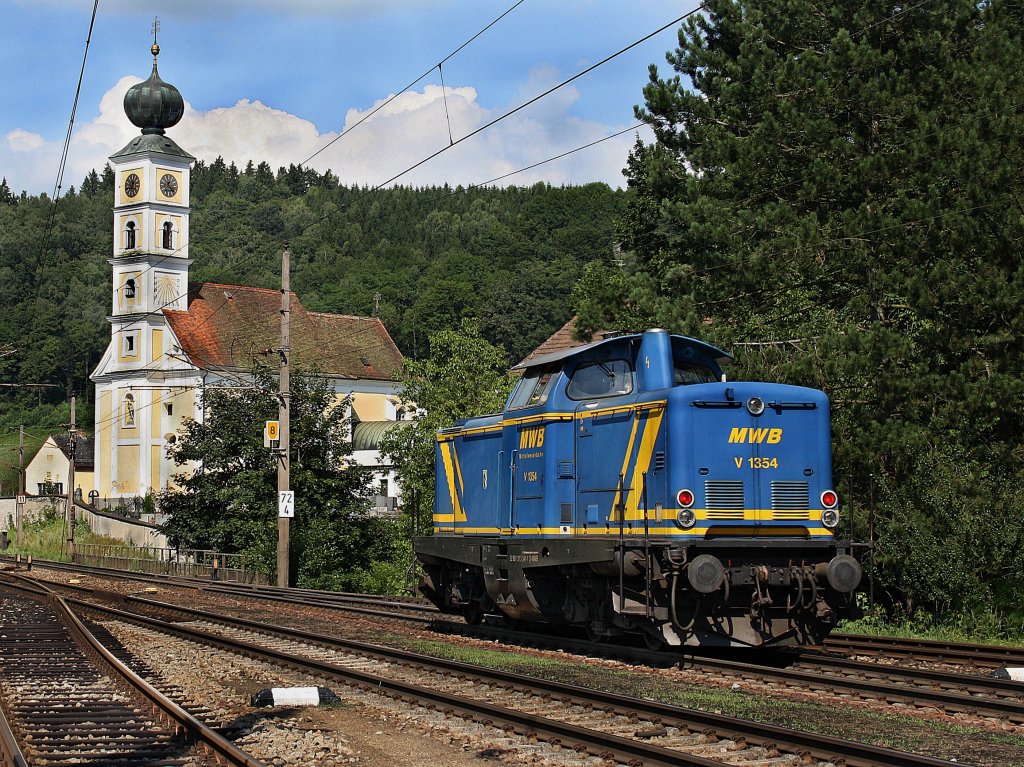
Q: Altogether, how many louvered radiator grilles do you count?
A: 2